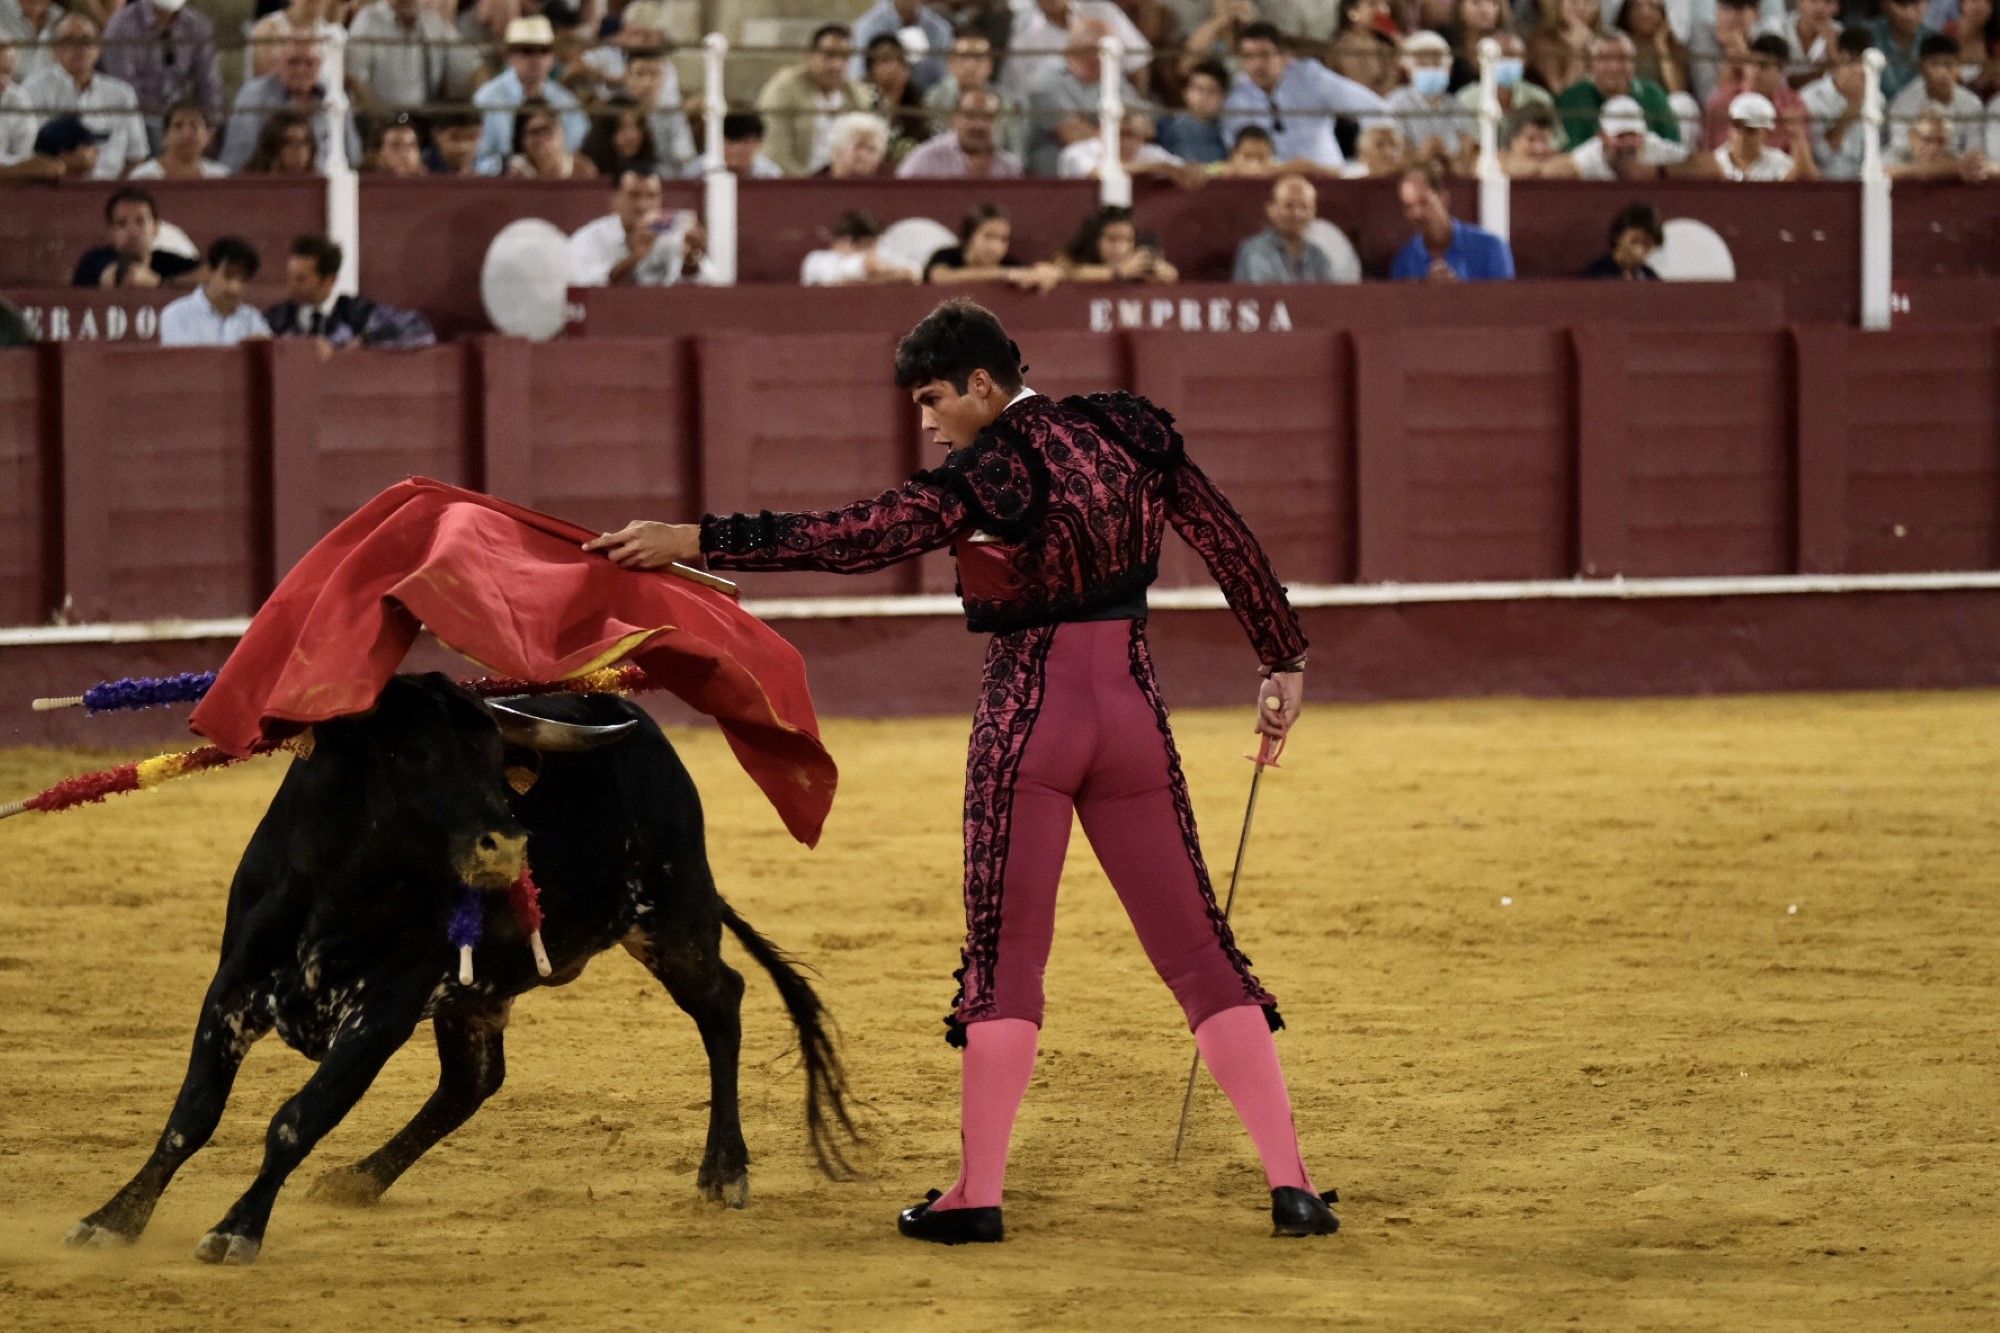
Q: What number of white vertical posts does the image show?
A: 5